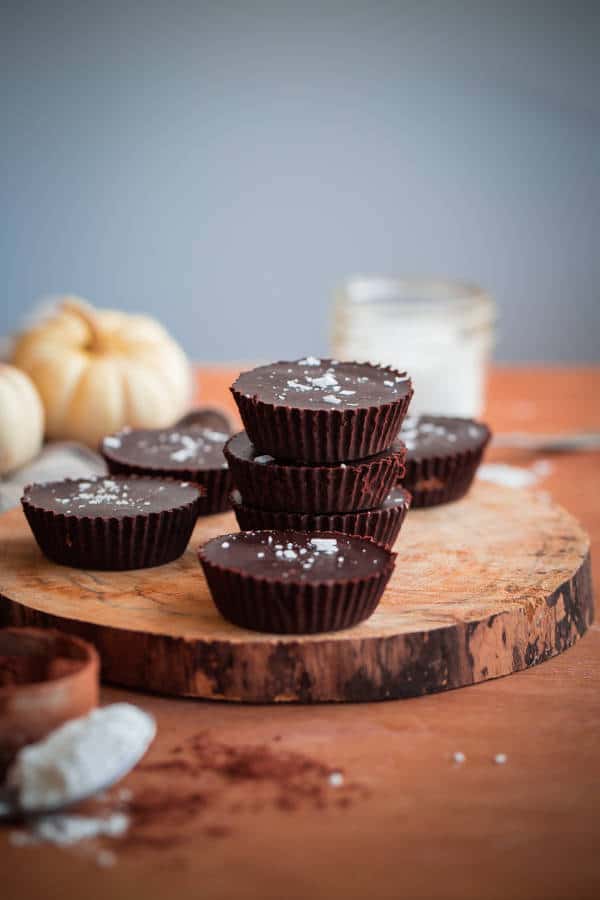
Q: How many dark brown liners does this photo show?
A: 7